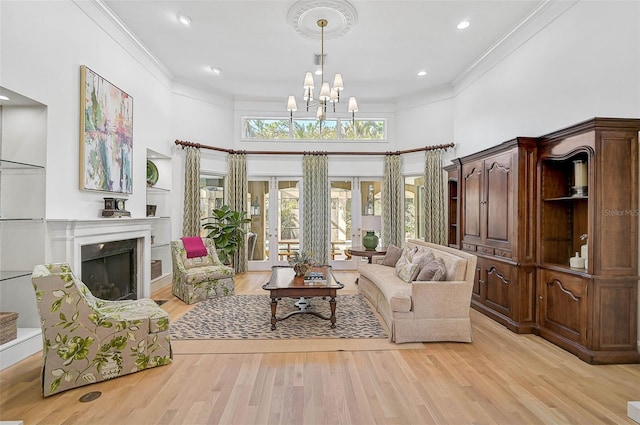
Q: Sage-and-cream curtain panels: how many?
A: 5